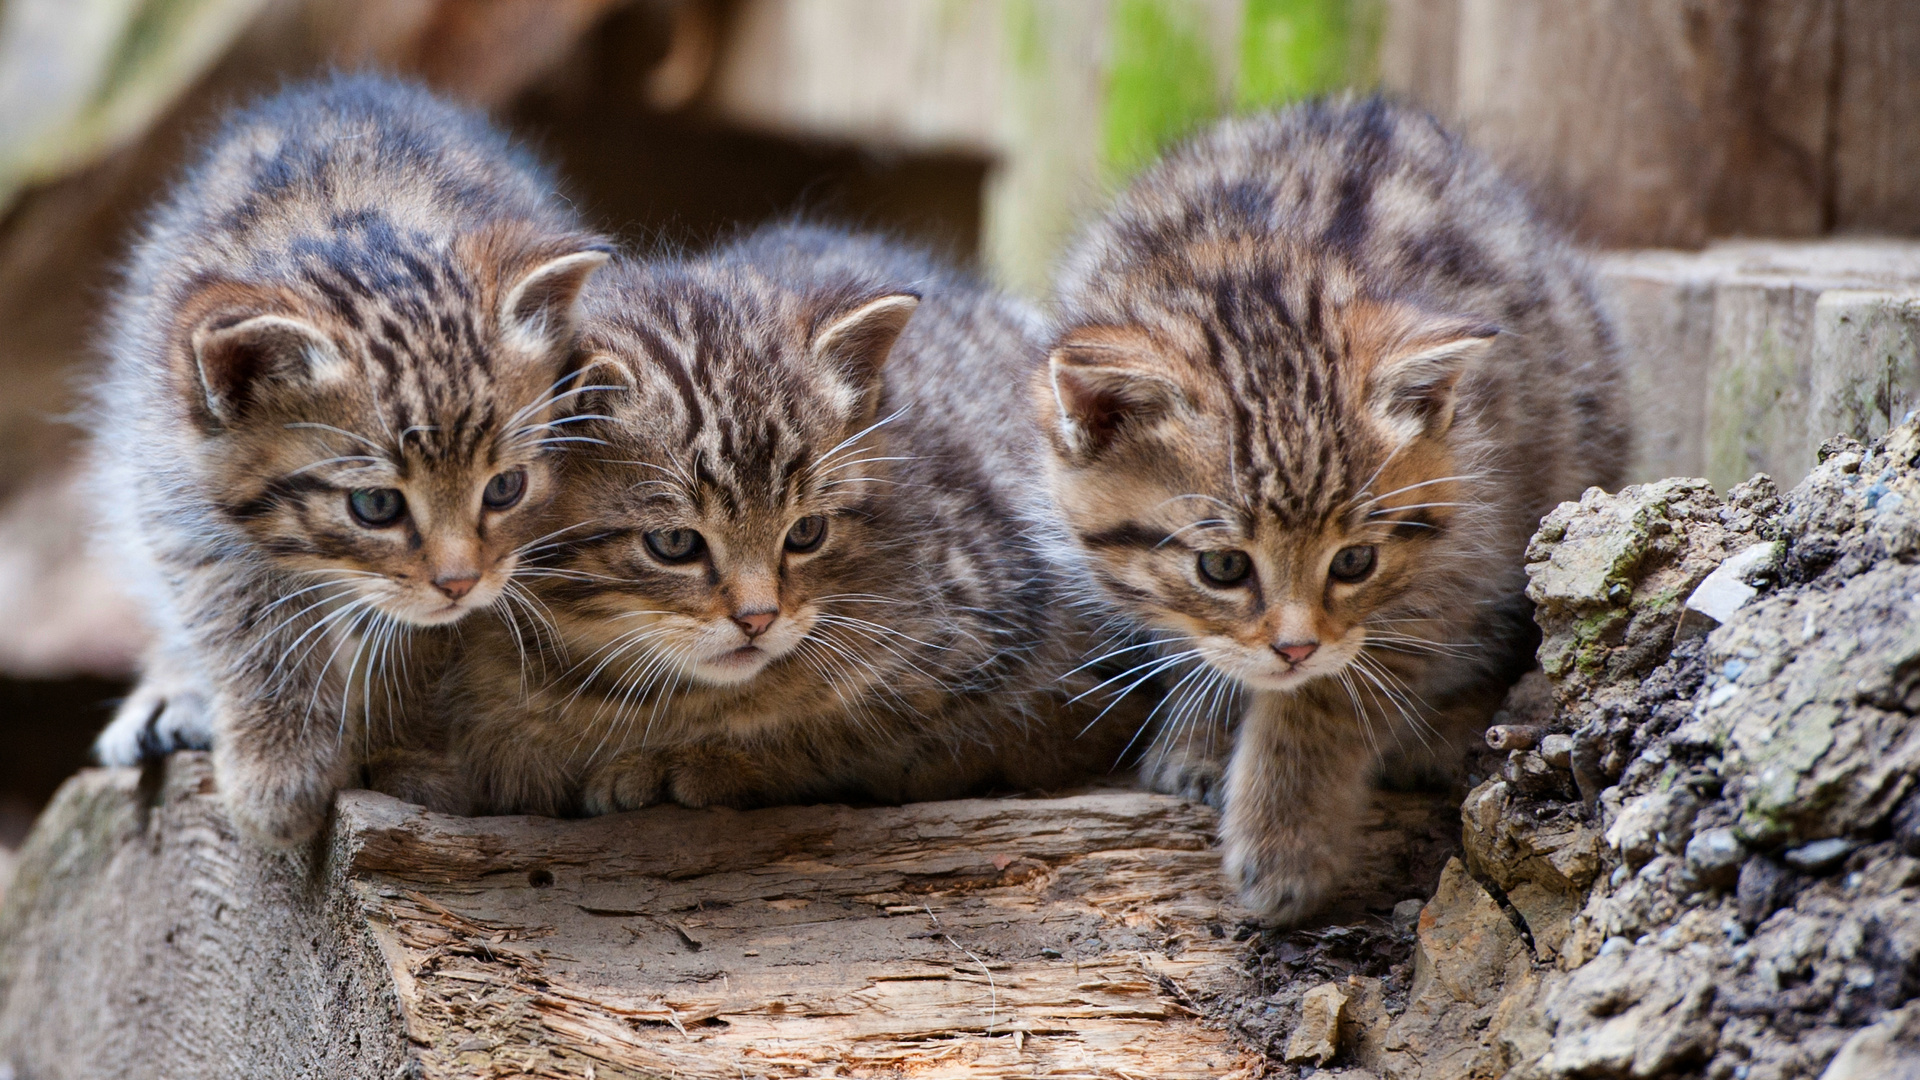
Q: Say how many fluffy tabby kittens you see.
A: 3